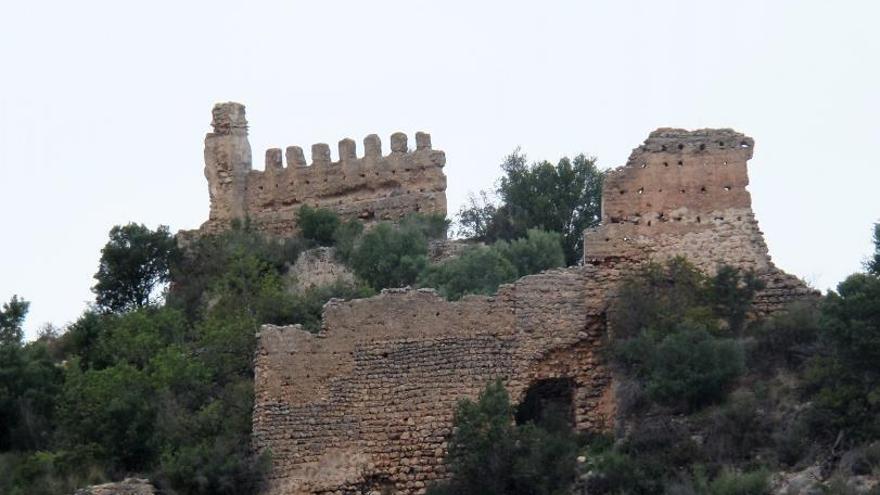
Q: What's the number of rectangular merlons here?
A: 7